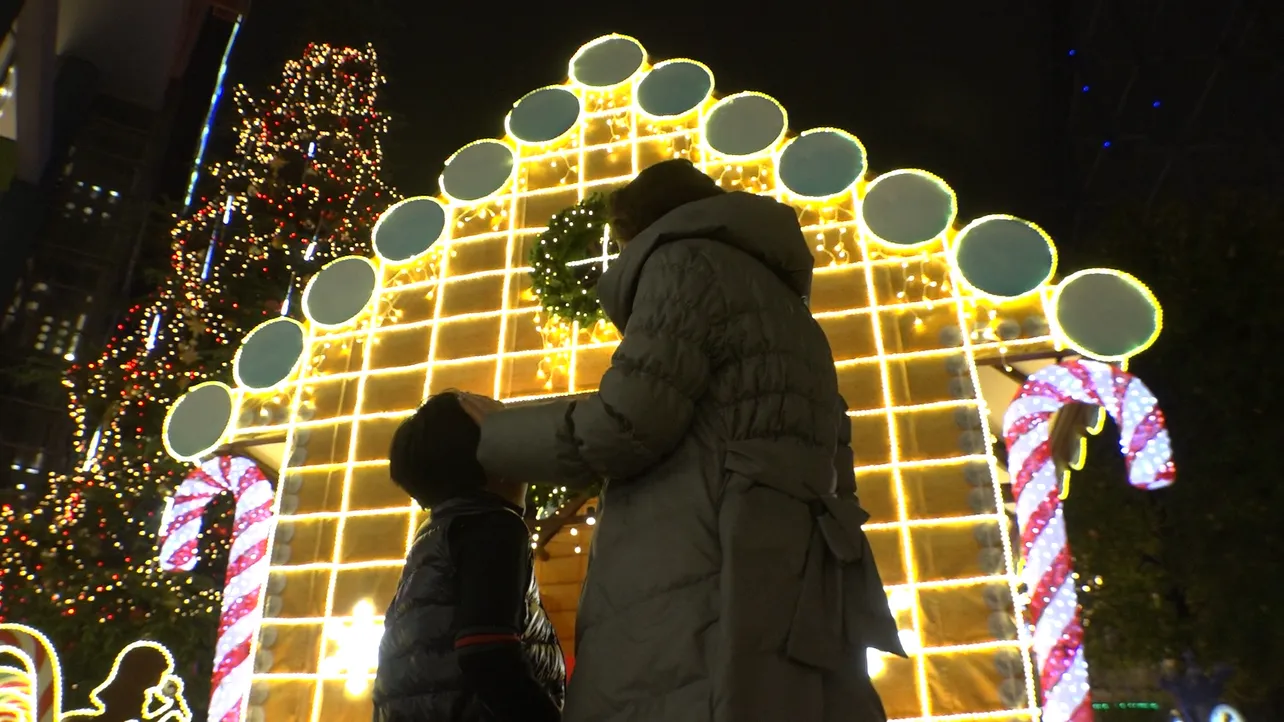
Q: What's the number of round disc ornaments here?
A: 13